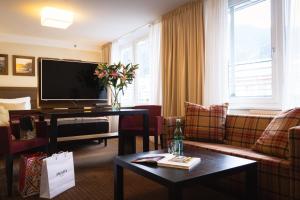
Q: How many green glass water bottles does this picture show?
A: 1